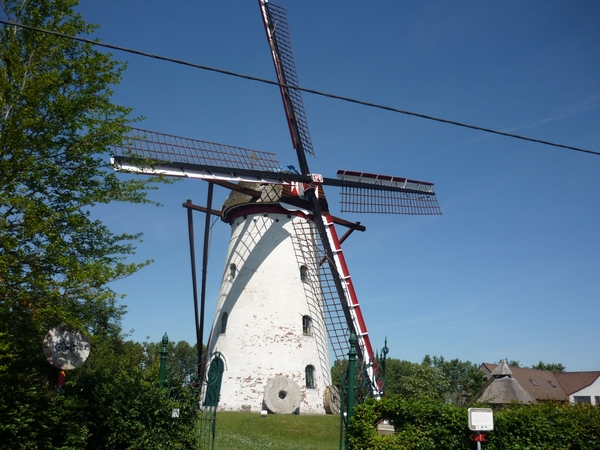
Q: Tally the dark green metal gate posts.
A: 2